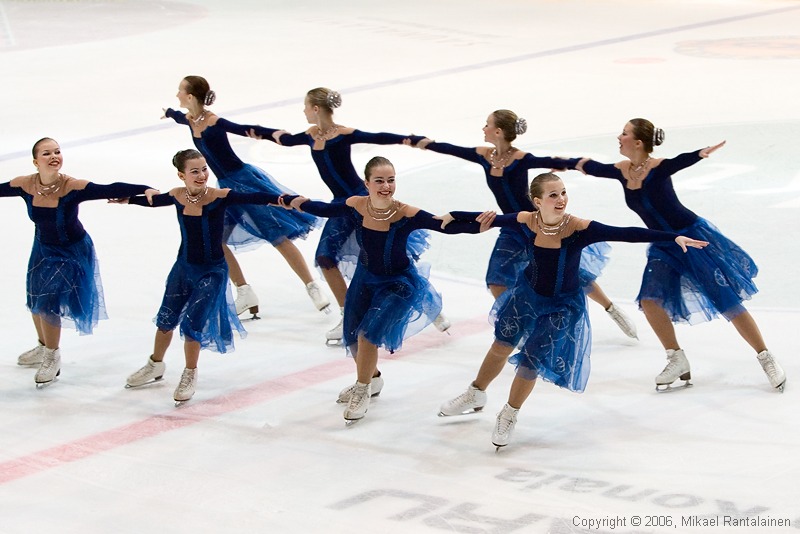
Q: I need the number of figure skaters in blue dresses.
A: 8